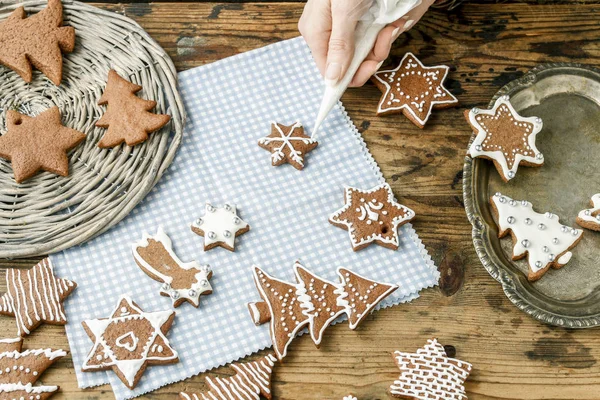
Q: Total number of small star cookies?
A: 2